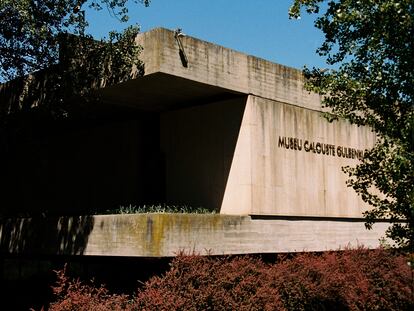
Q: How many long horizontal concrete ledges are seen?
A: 2